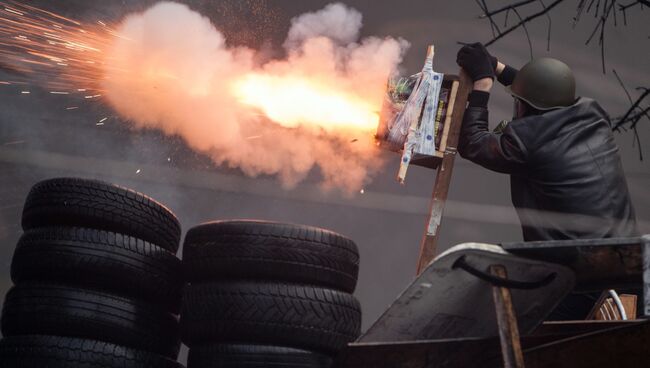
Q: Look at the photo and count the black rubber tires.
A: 7